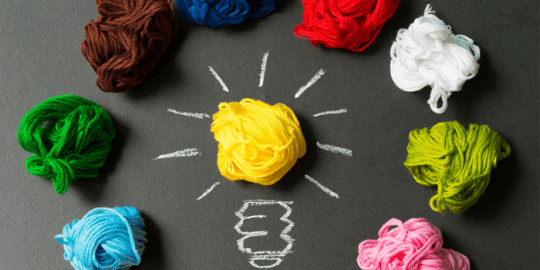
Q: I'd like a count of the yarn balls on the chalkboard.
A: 9